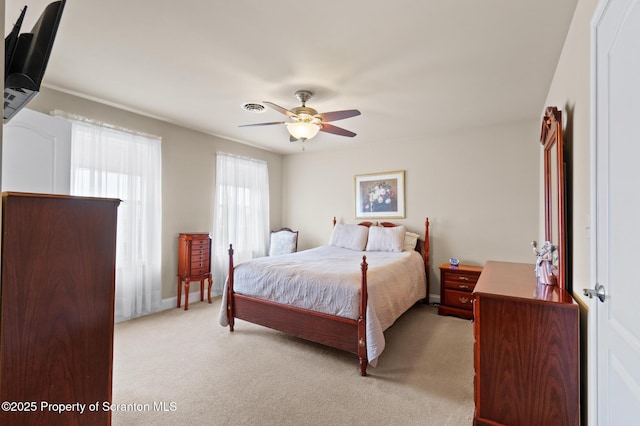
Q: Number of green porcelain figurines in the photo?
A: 0